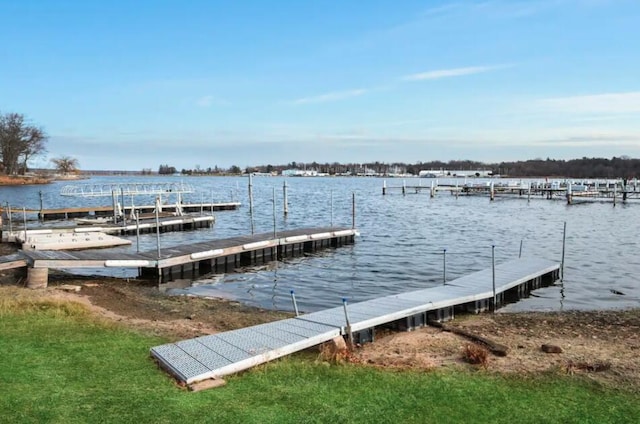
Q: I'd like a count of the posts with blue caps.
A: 4